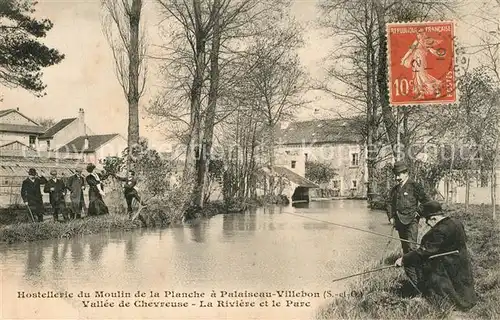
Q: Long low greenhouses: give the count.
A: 1